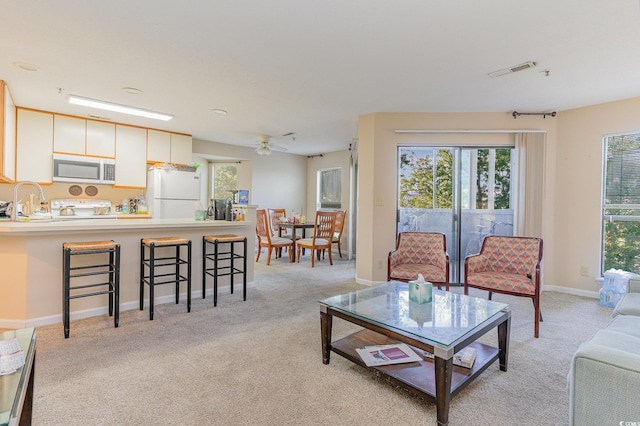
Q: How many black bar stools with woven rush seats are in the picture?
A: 3